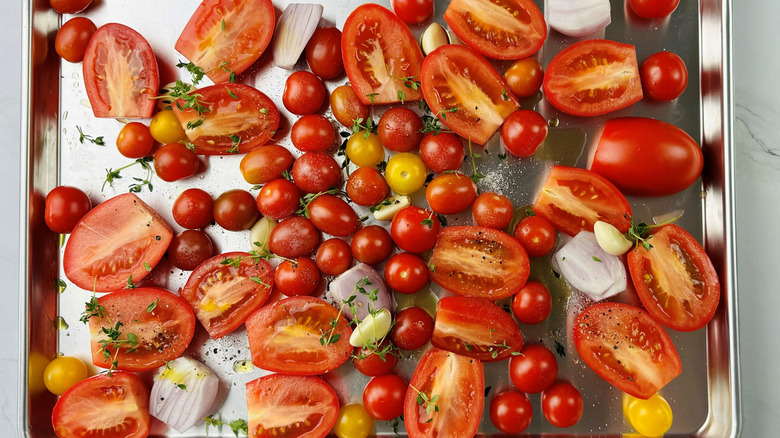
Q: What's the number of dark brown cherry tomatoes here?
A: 2